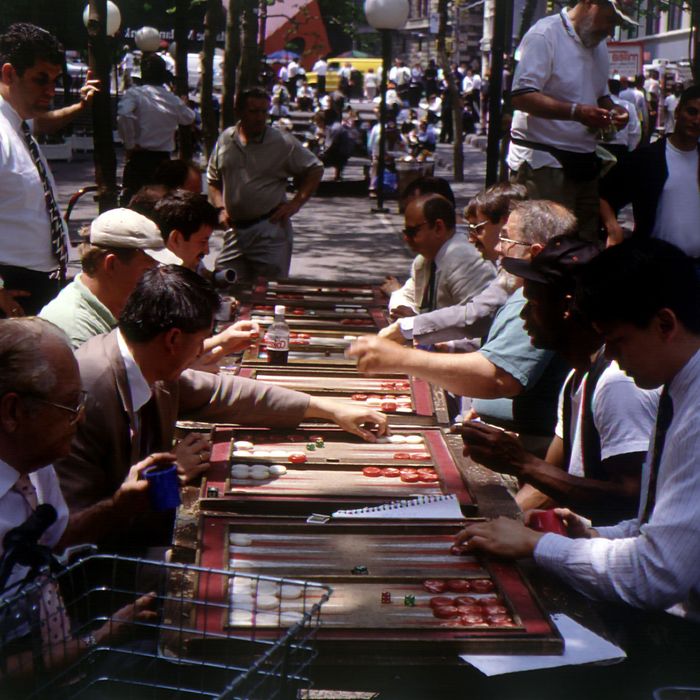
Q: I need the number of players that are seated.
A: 12